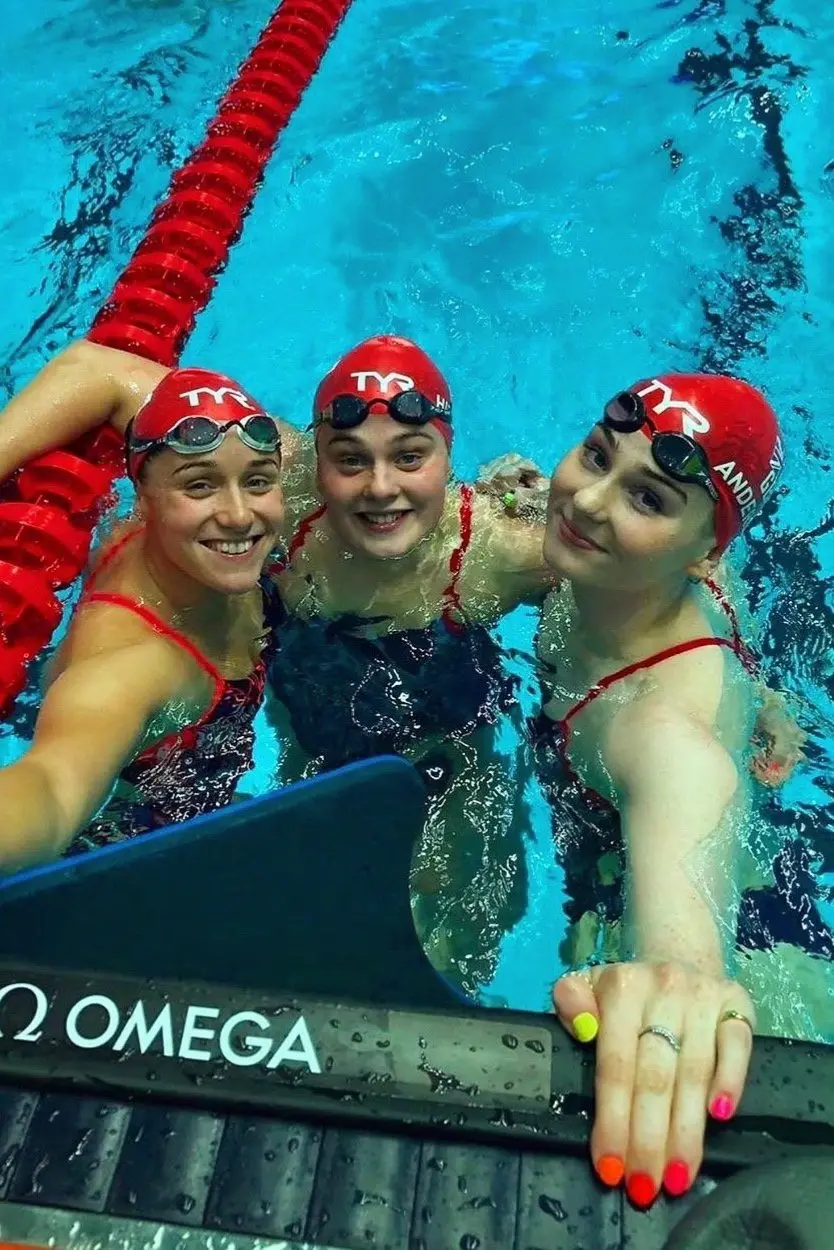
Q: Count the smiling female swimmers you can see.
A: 3